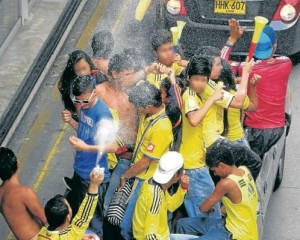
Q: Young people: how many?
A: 15